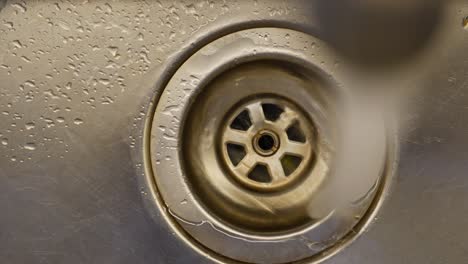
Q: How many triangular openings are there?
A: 6